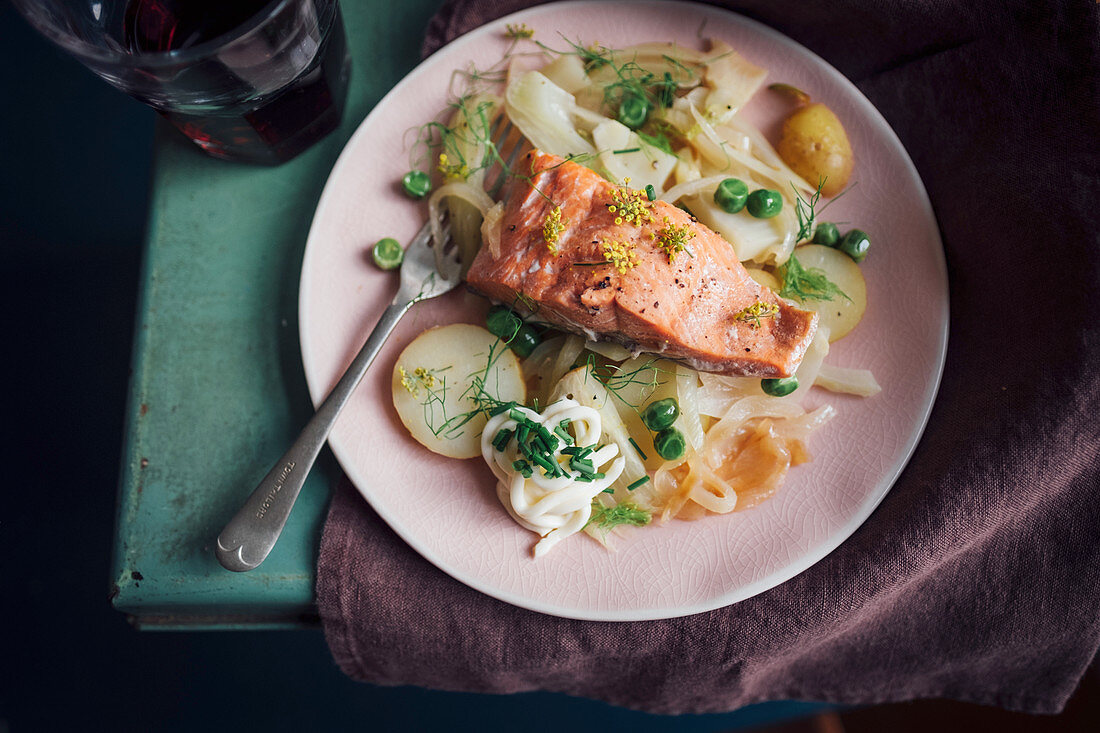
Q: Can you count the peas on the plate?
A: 12